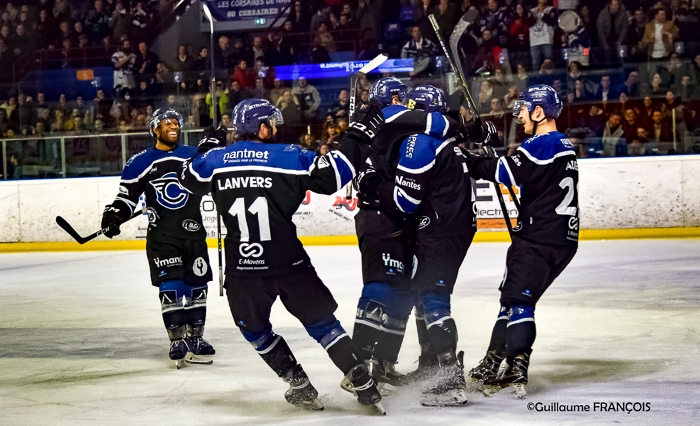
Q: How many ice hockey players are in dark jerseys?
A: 5